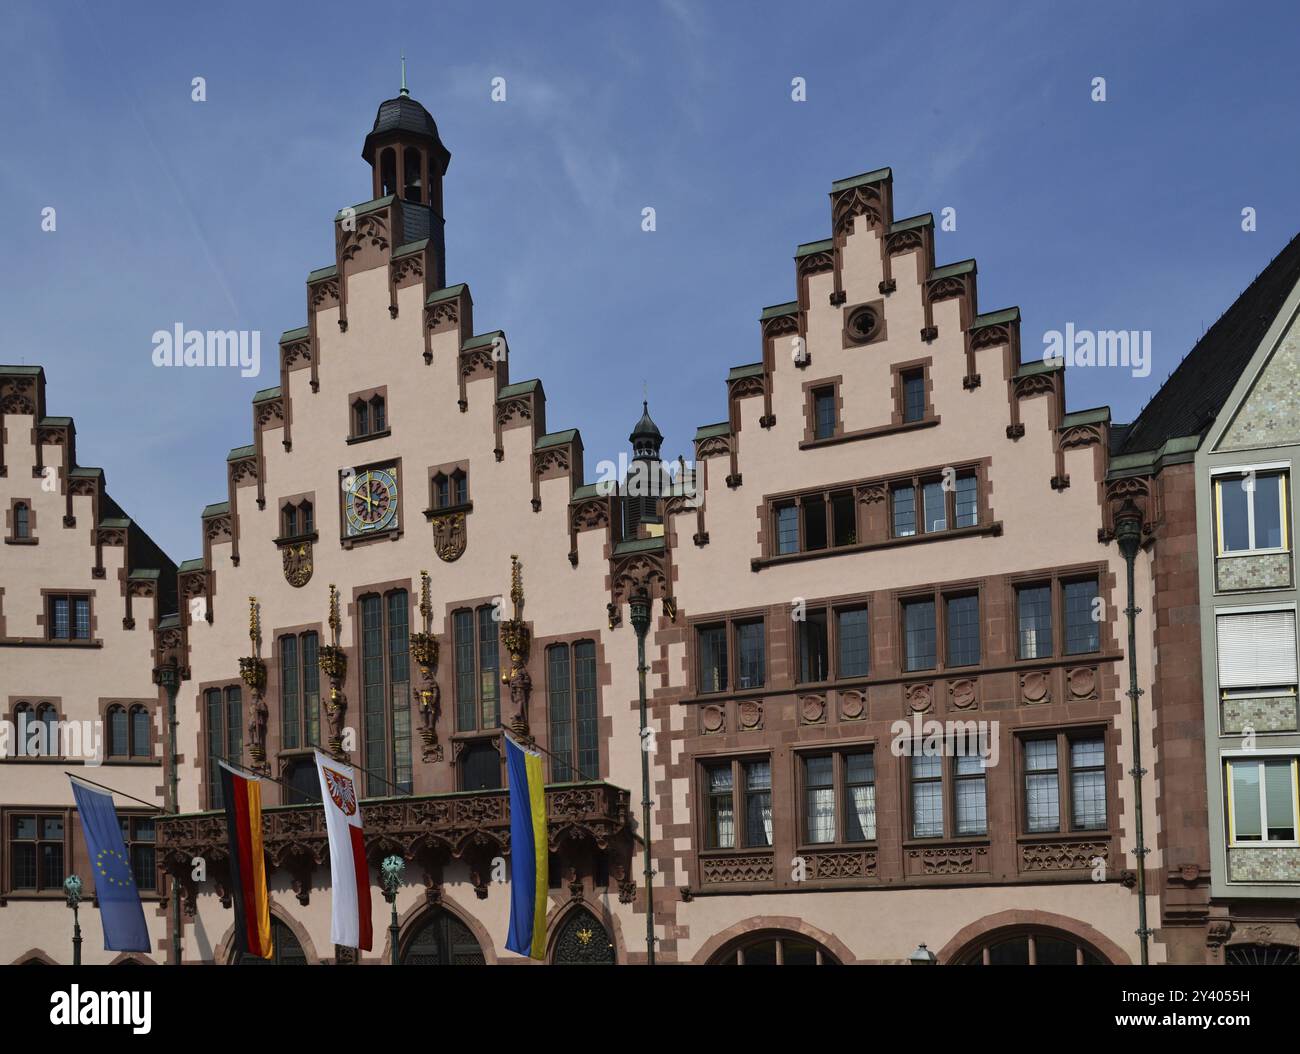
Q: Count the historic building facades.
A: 3